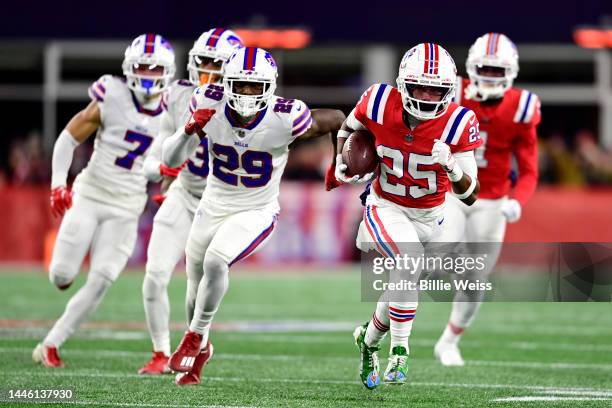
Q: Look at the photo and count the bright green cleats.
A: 2